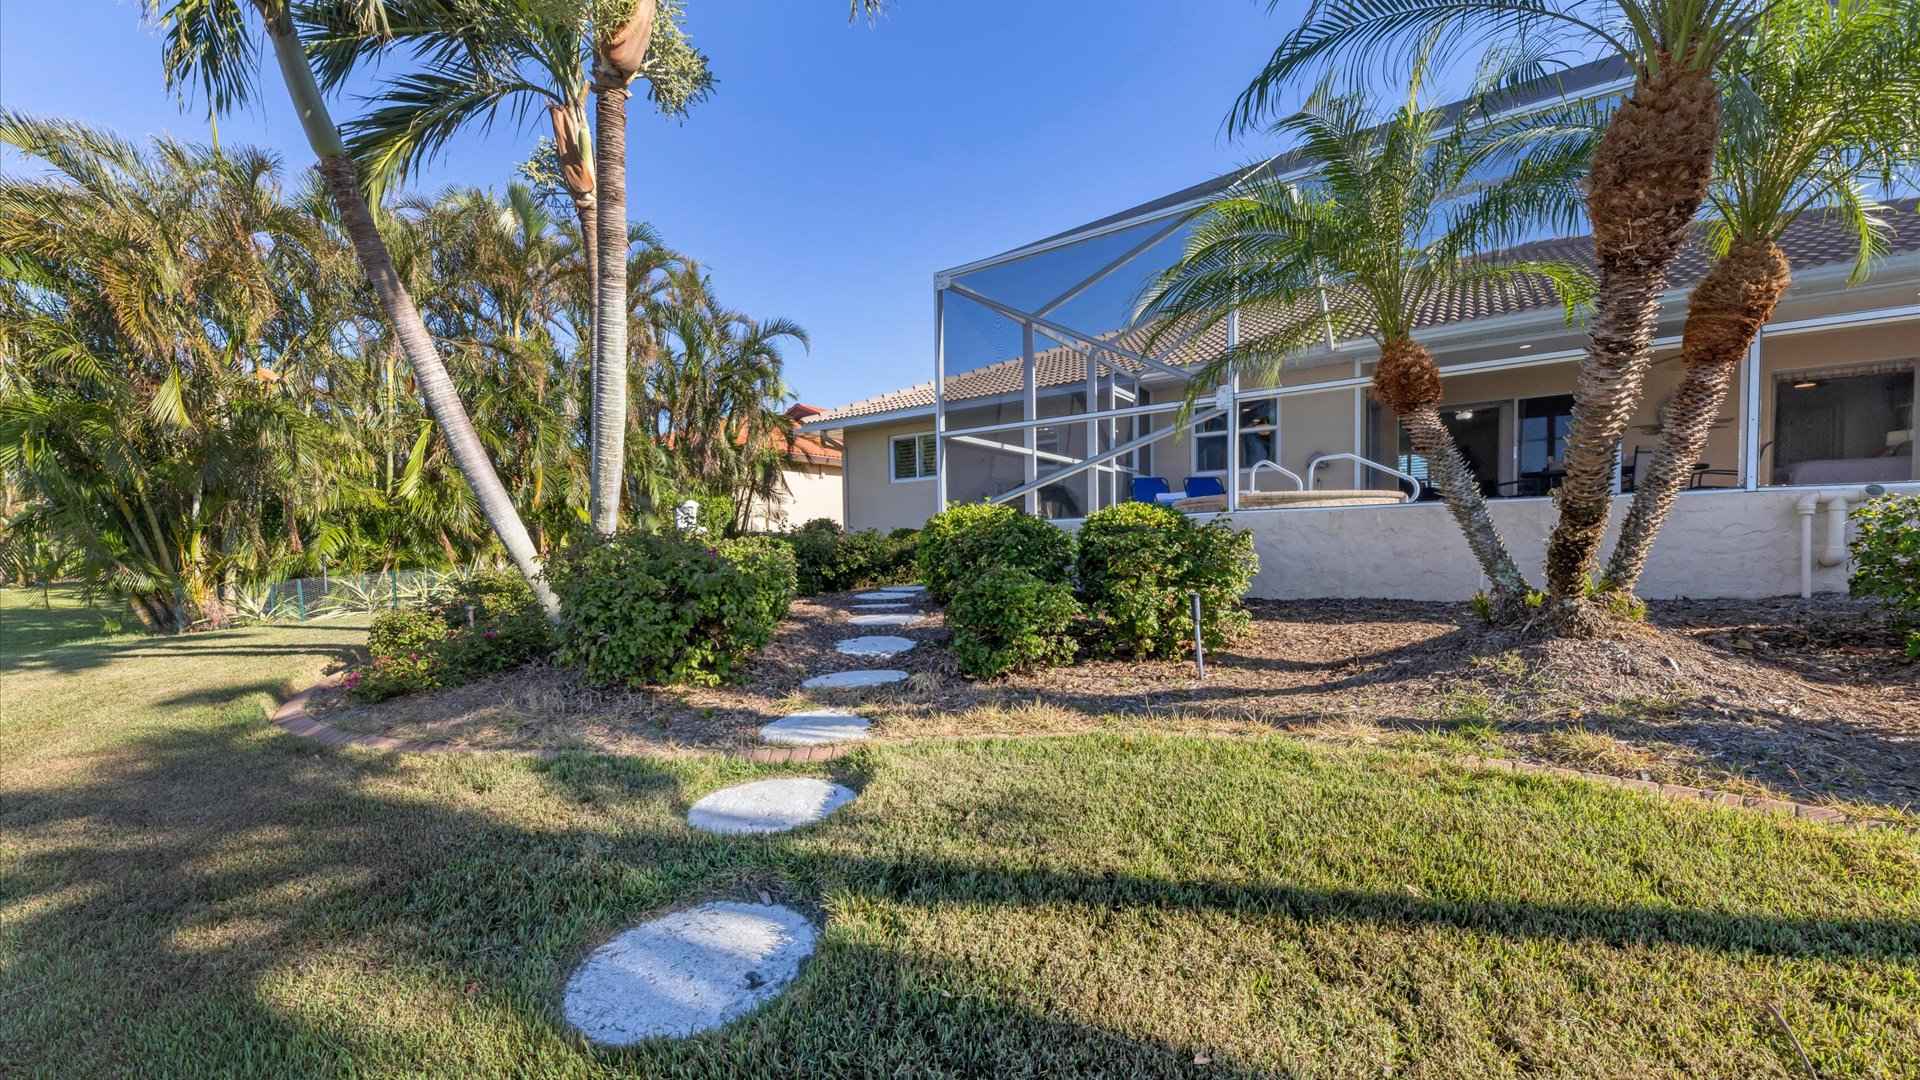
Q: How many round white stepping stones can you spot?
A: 9